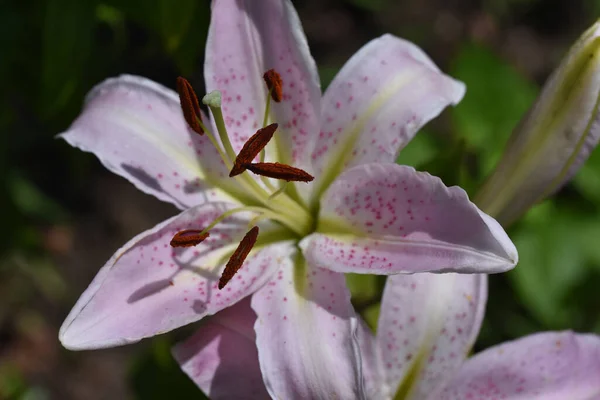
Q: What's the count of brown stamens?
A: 6